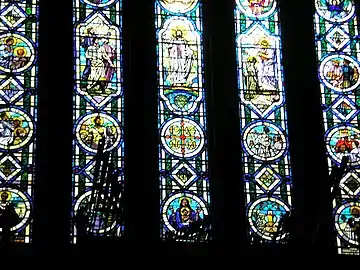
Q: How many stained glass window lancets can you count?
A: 5